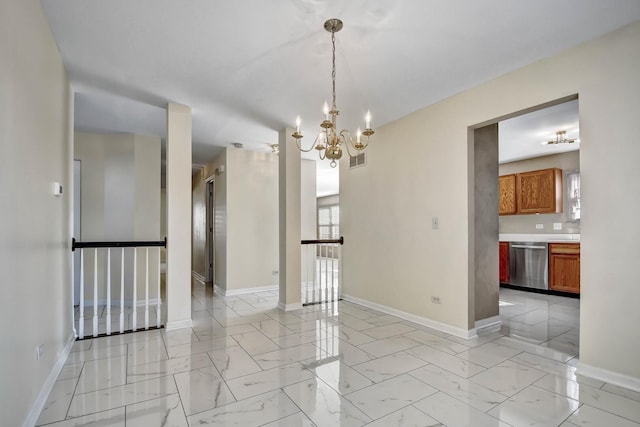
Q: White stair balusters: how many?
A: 13